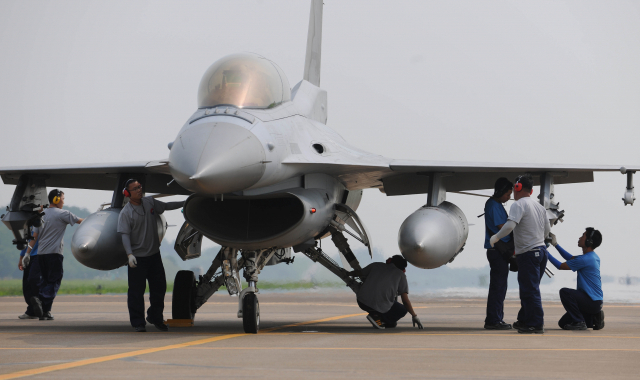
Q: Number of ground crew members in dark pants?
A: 7